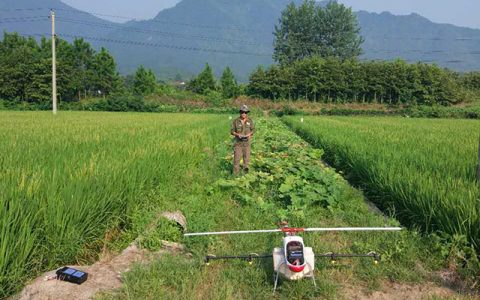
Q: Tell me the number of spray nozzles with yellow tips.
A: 4